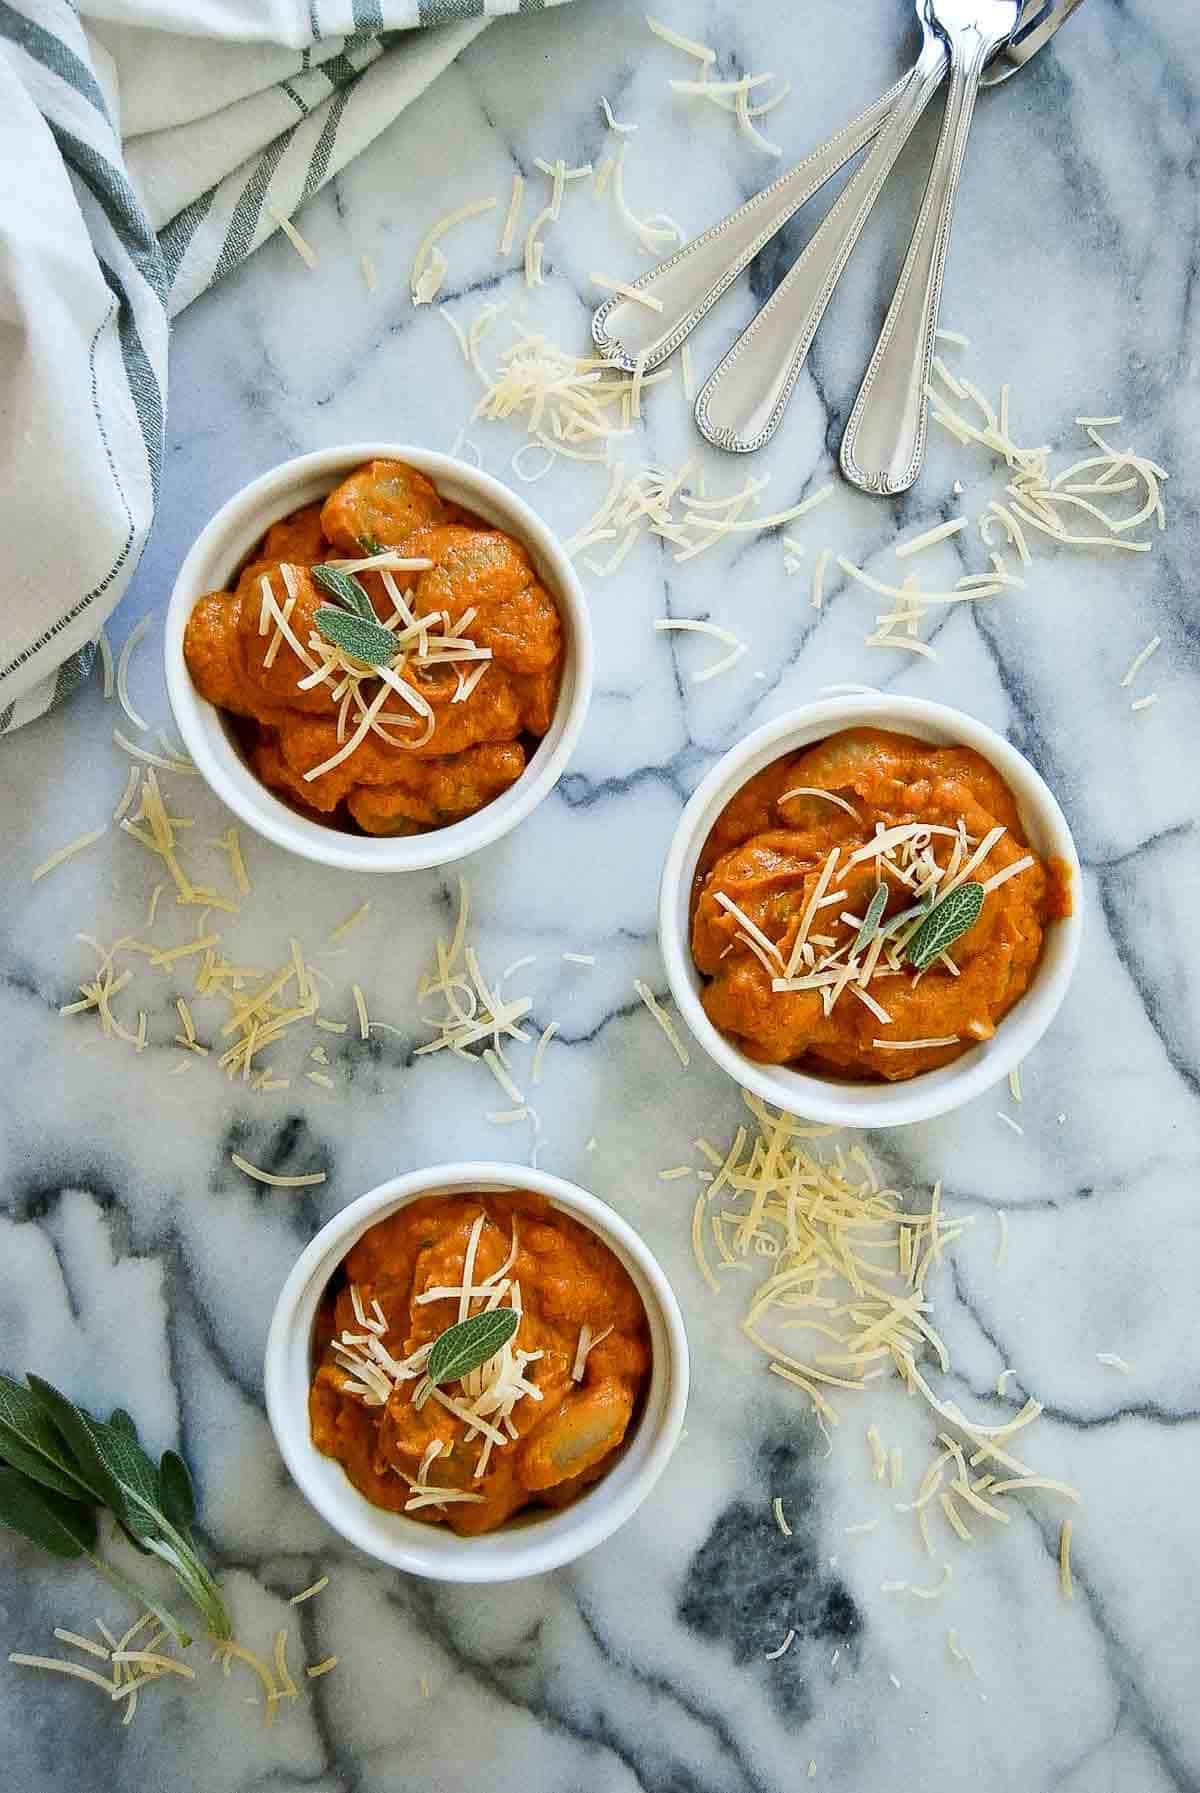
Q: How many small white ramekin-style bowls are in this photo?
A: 3